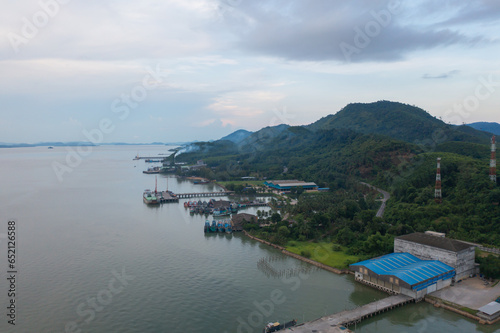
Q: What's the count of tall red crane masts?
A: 2